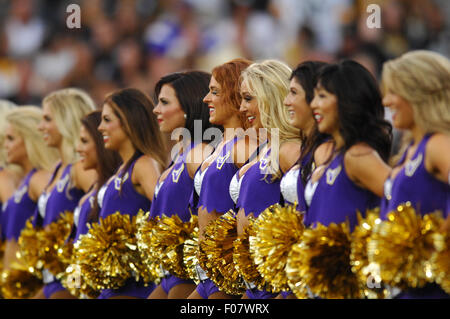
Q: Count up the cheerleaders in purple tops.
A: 11